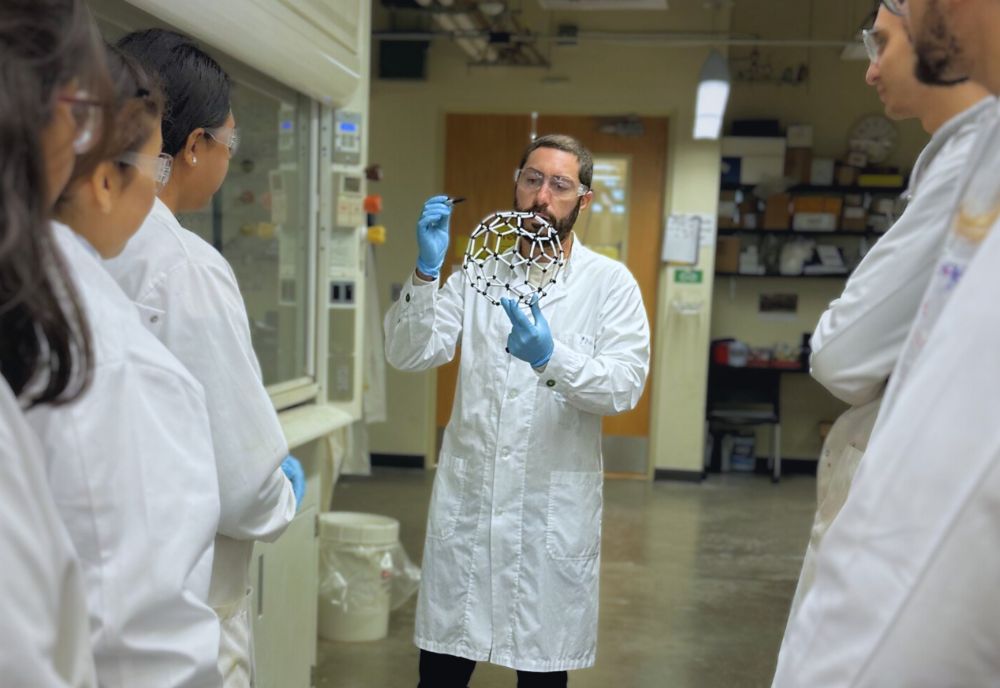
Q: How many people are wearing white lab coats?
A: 6